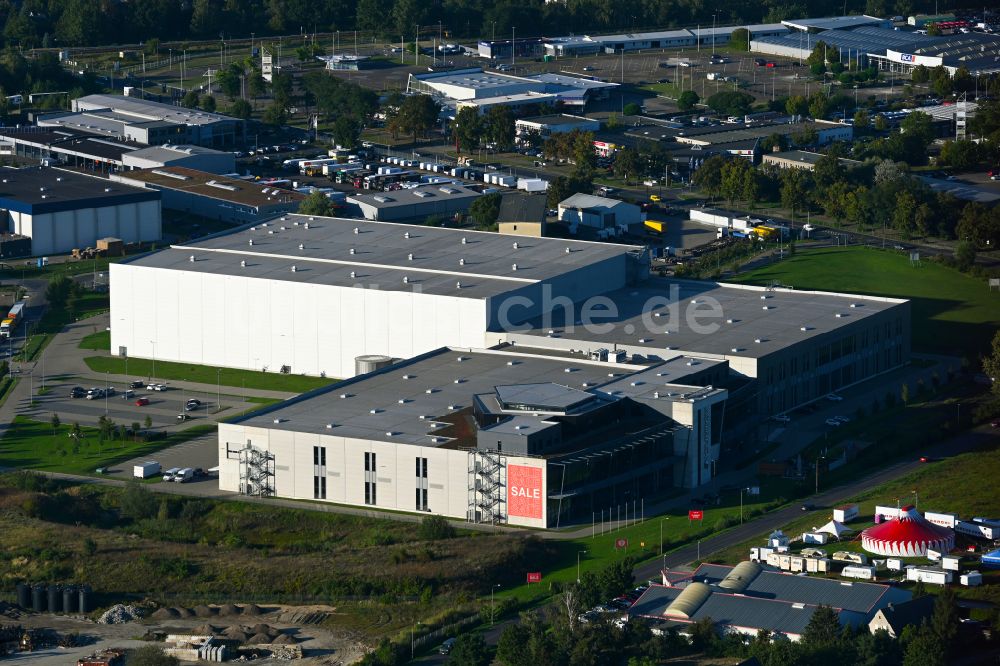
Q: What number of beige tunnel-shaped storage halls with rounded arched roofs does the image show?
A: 2